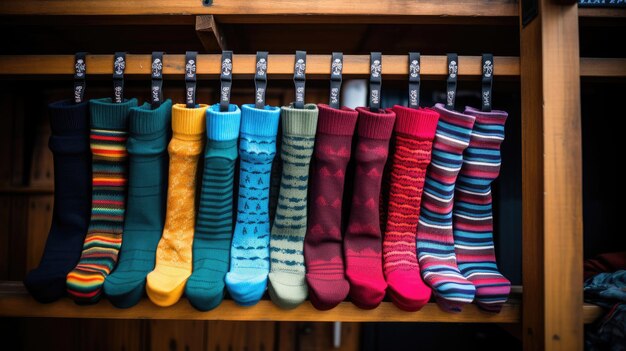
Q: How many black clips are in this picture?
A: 12